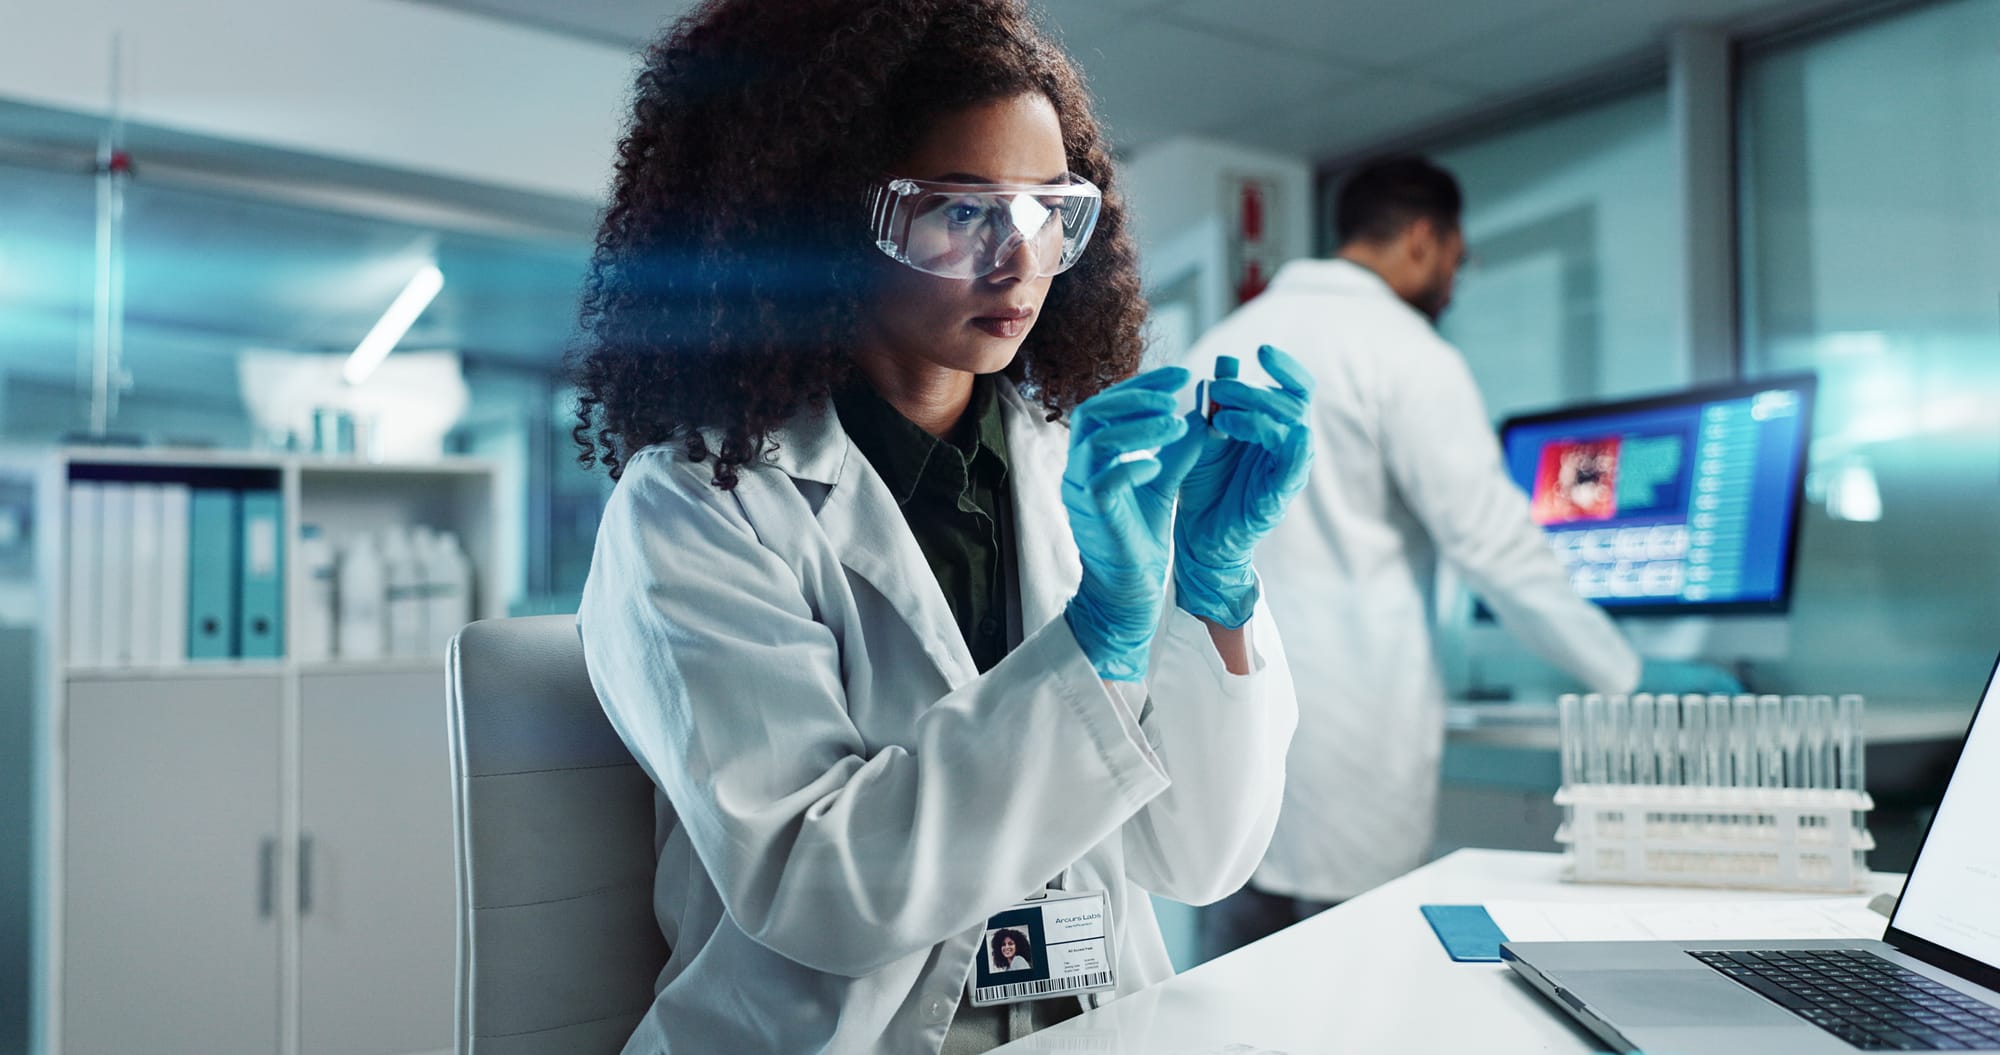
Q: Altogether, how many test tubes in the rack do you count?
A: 12